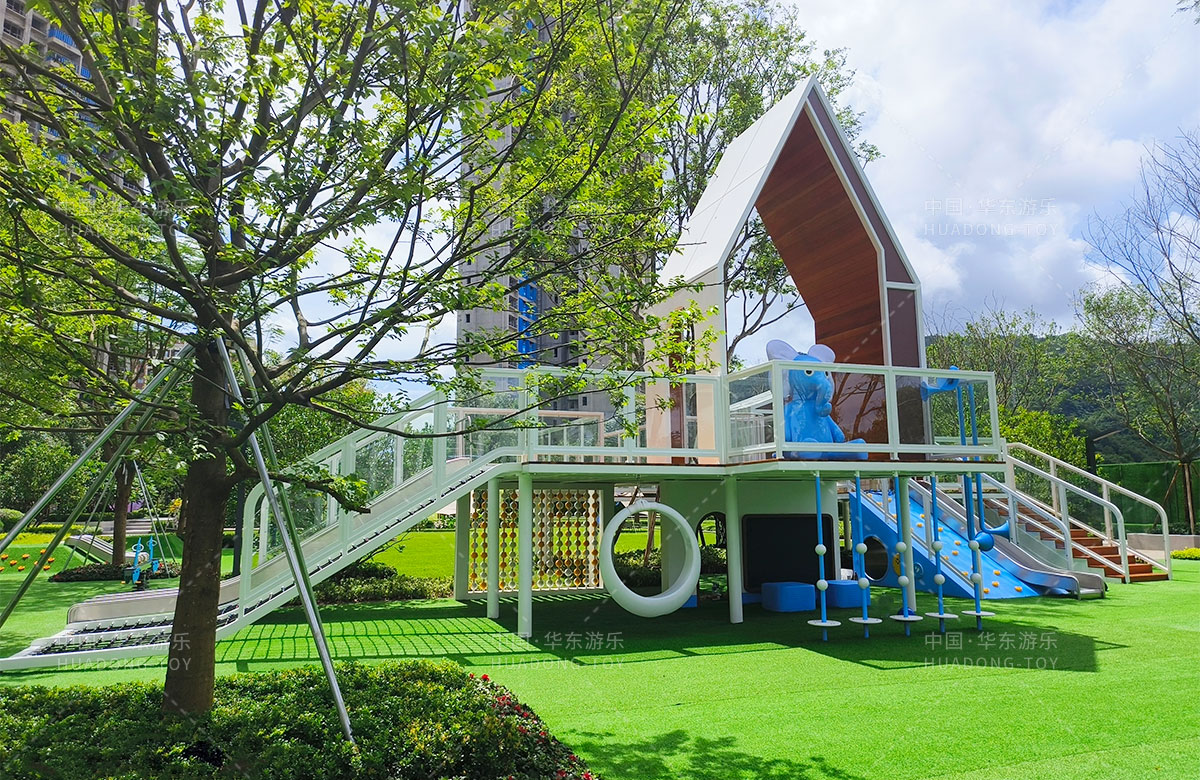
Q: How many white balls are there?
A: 10